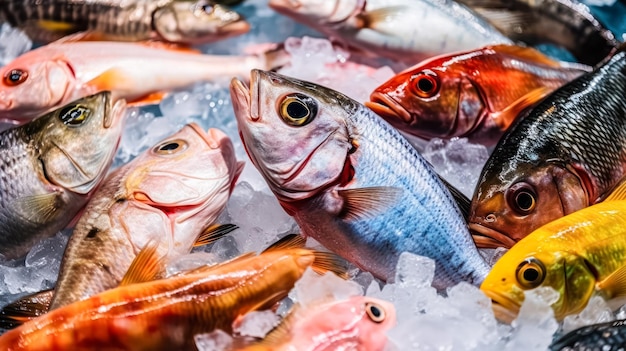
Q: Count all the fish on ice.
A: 13